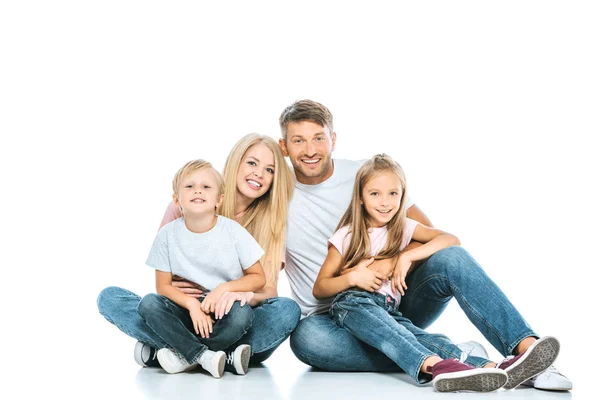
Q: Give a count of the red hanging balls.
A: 0